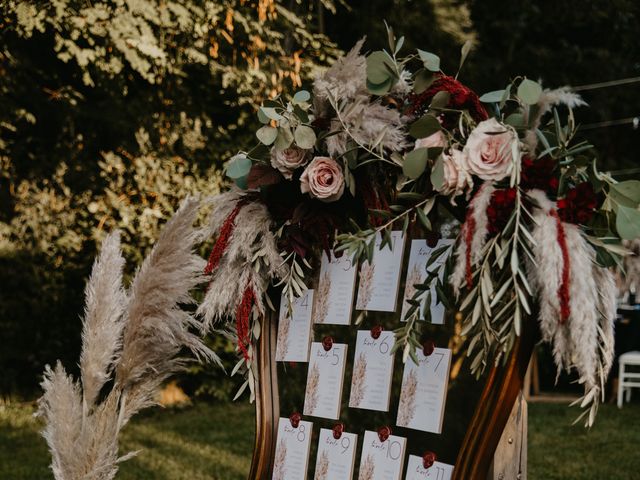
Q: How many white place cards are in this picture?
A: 11